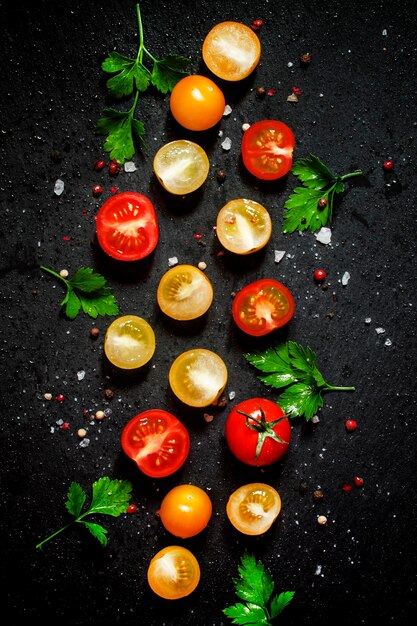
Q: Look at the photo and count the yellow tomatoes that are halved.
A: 8